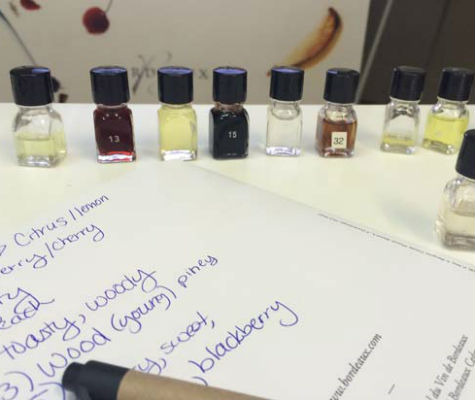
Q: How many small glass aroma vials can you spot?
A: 9